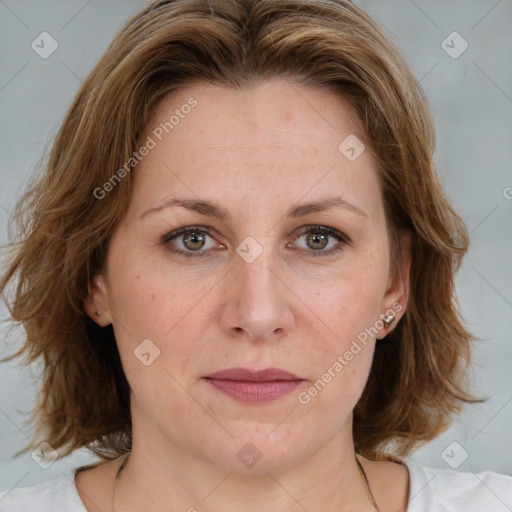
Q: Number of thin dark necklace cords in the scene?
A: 1